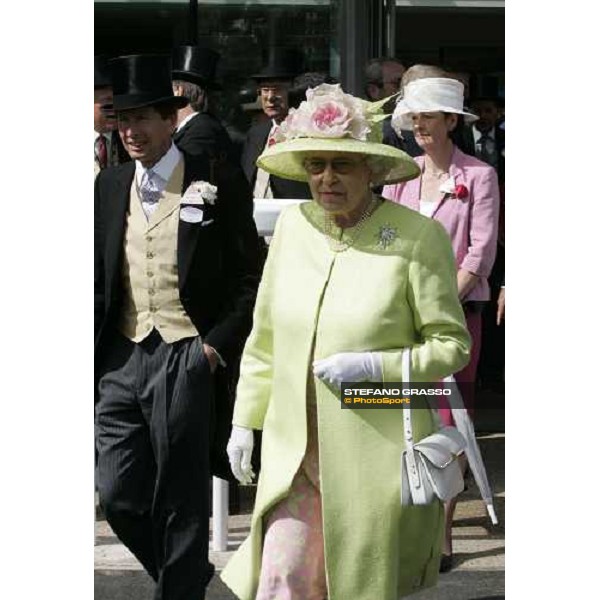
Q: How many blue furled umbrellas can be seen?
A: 0